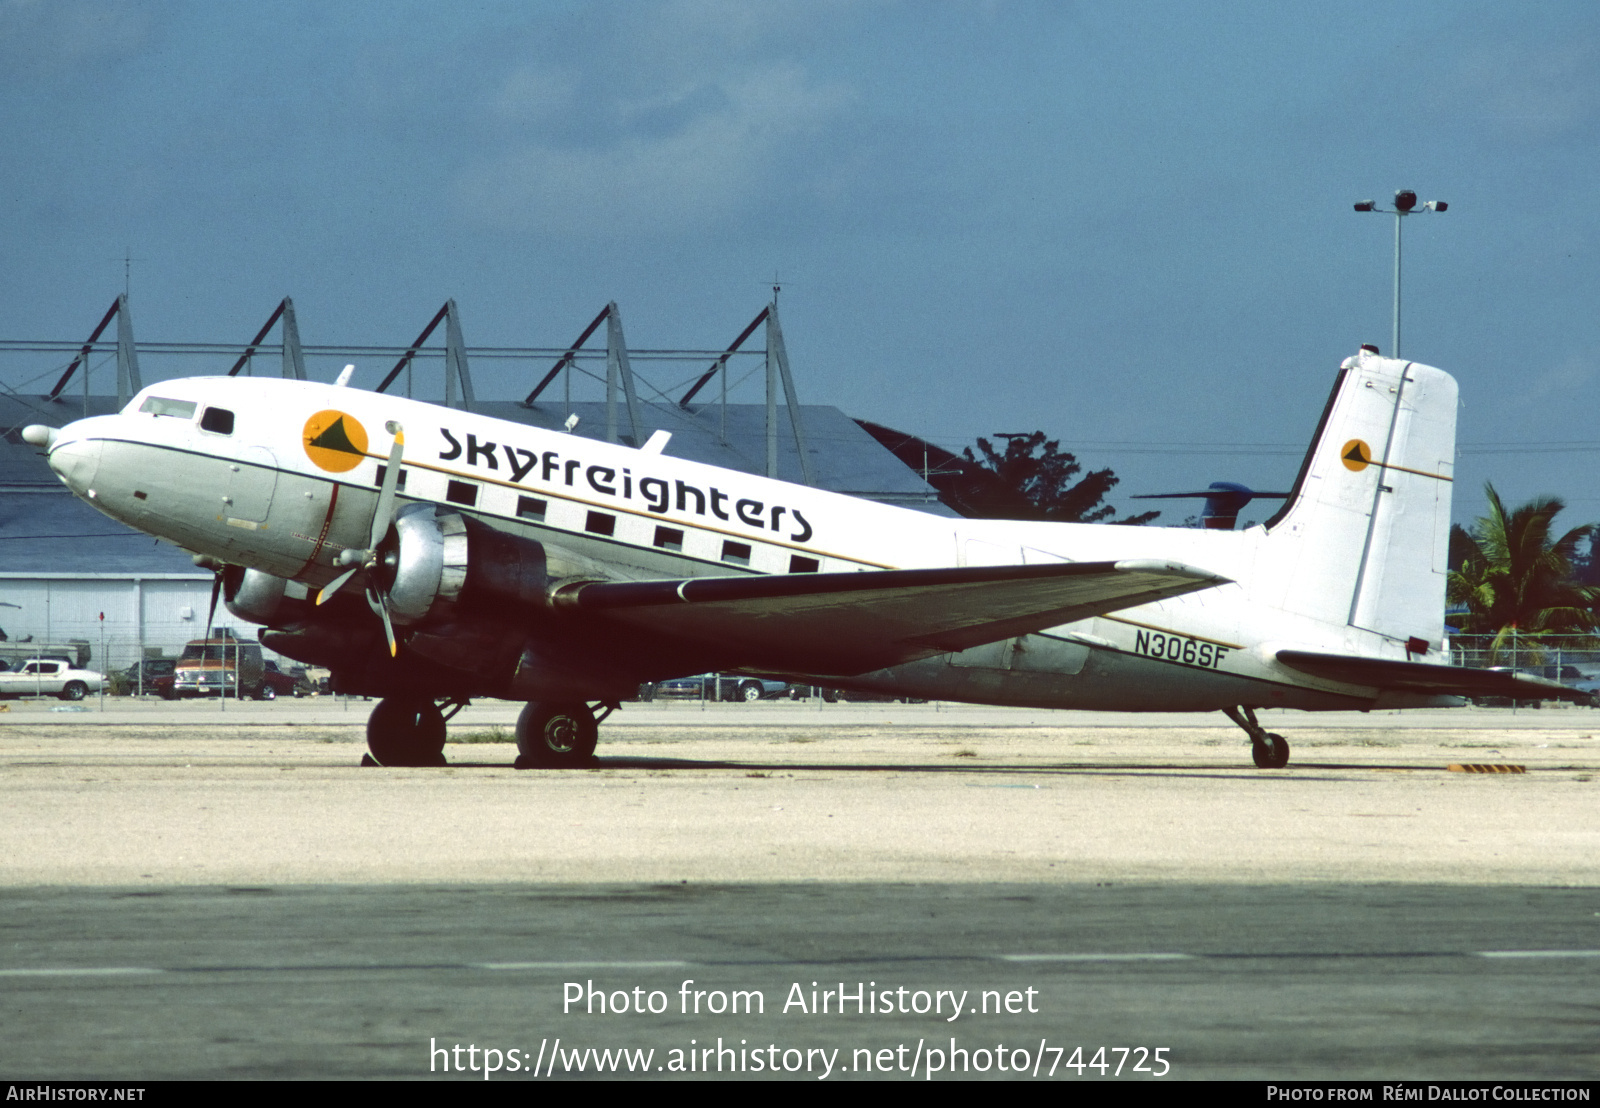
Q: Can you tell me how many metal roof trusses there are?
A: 5